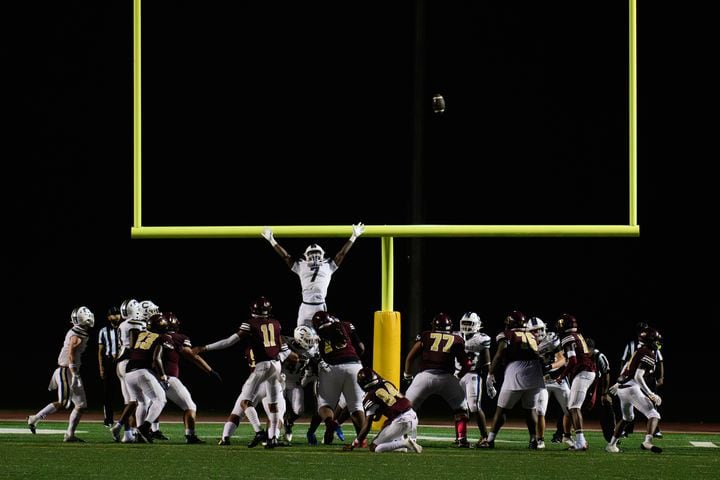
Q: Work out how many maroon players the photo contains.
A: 10